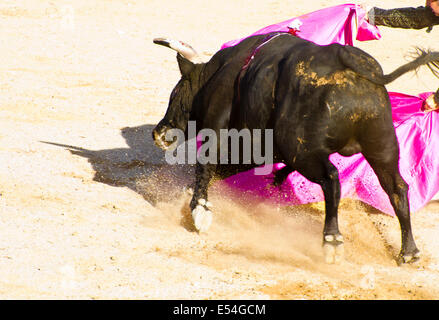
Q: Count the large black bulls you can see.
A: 1